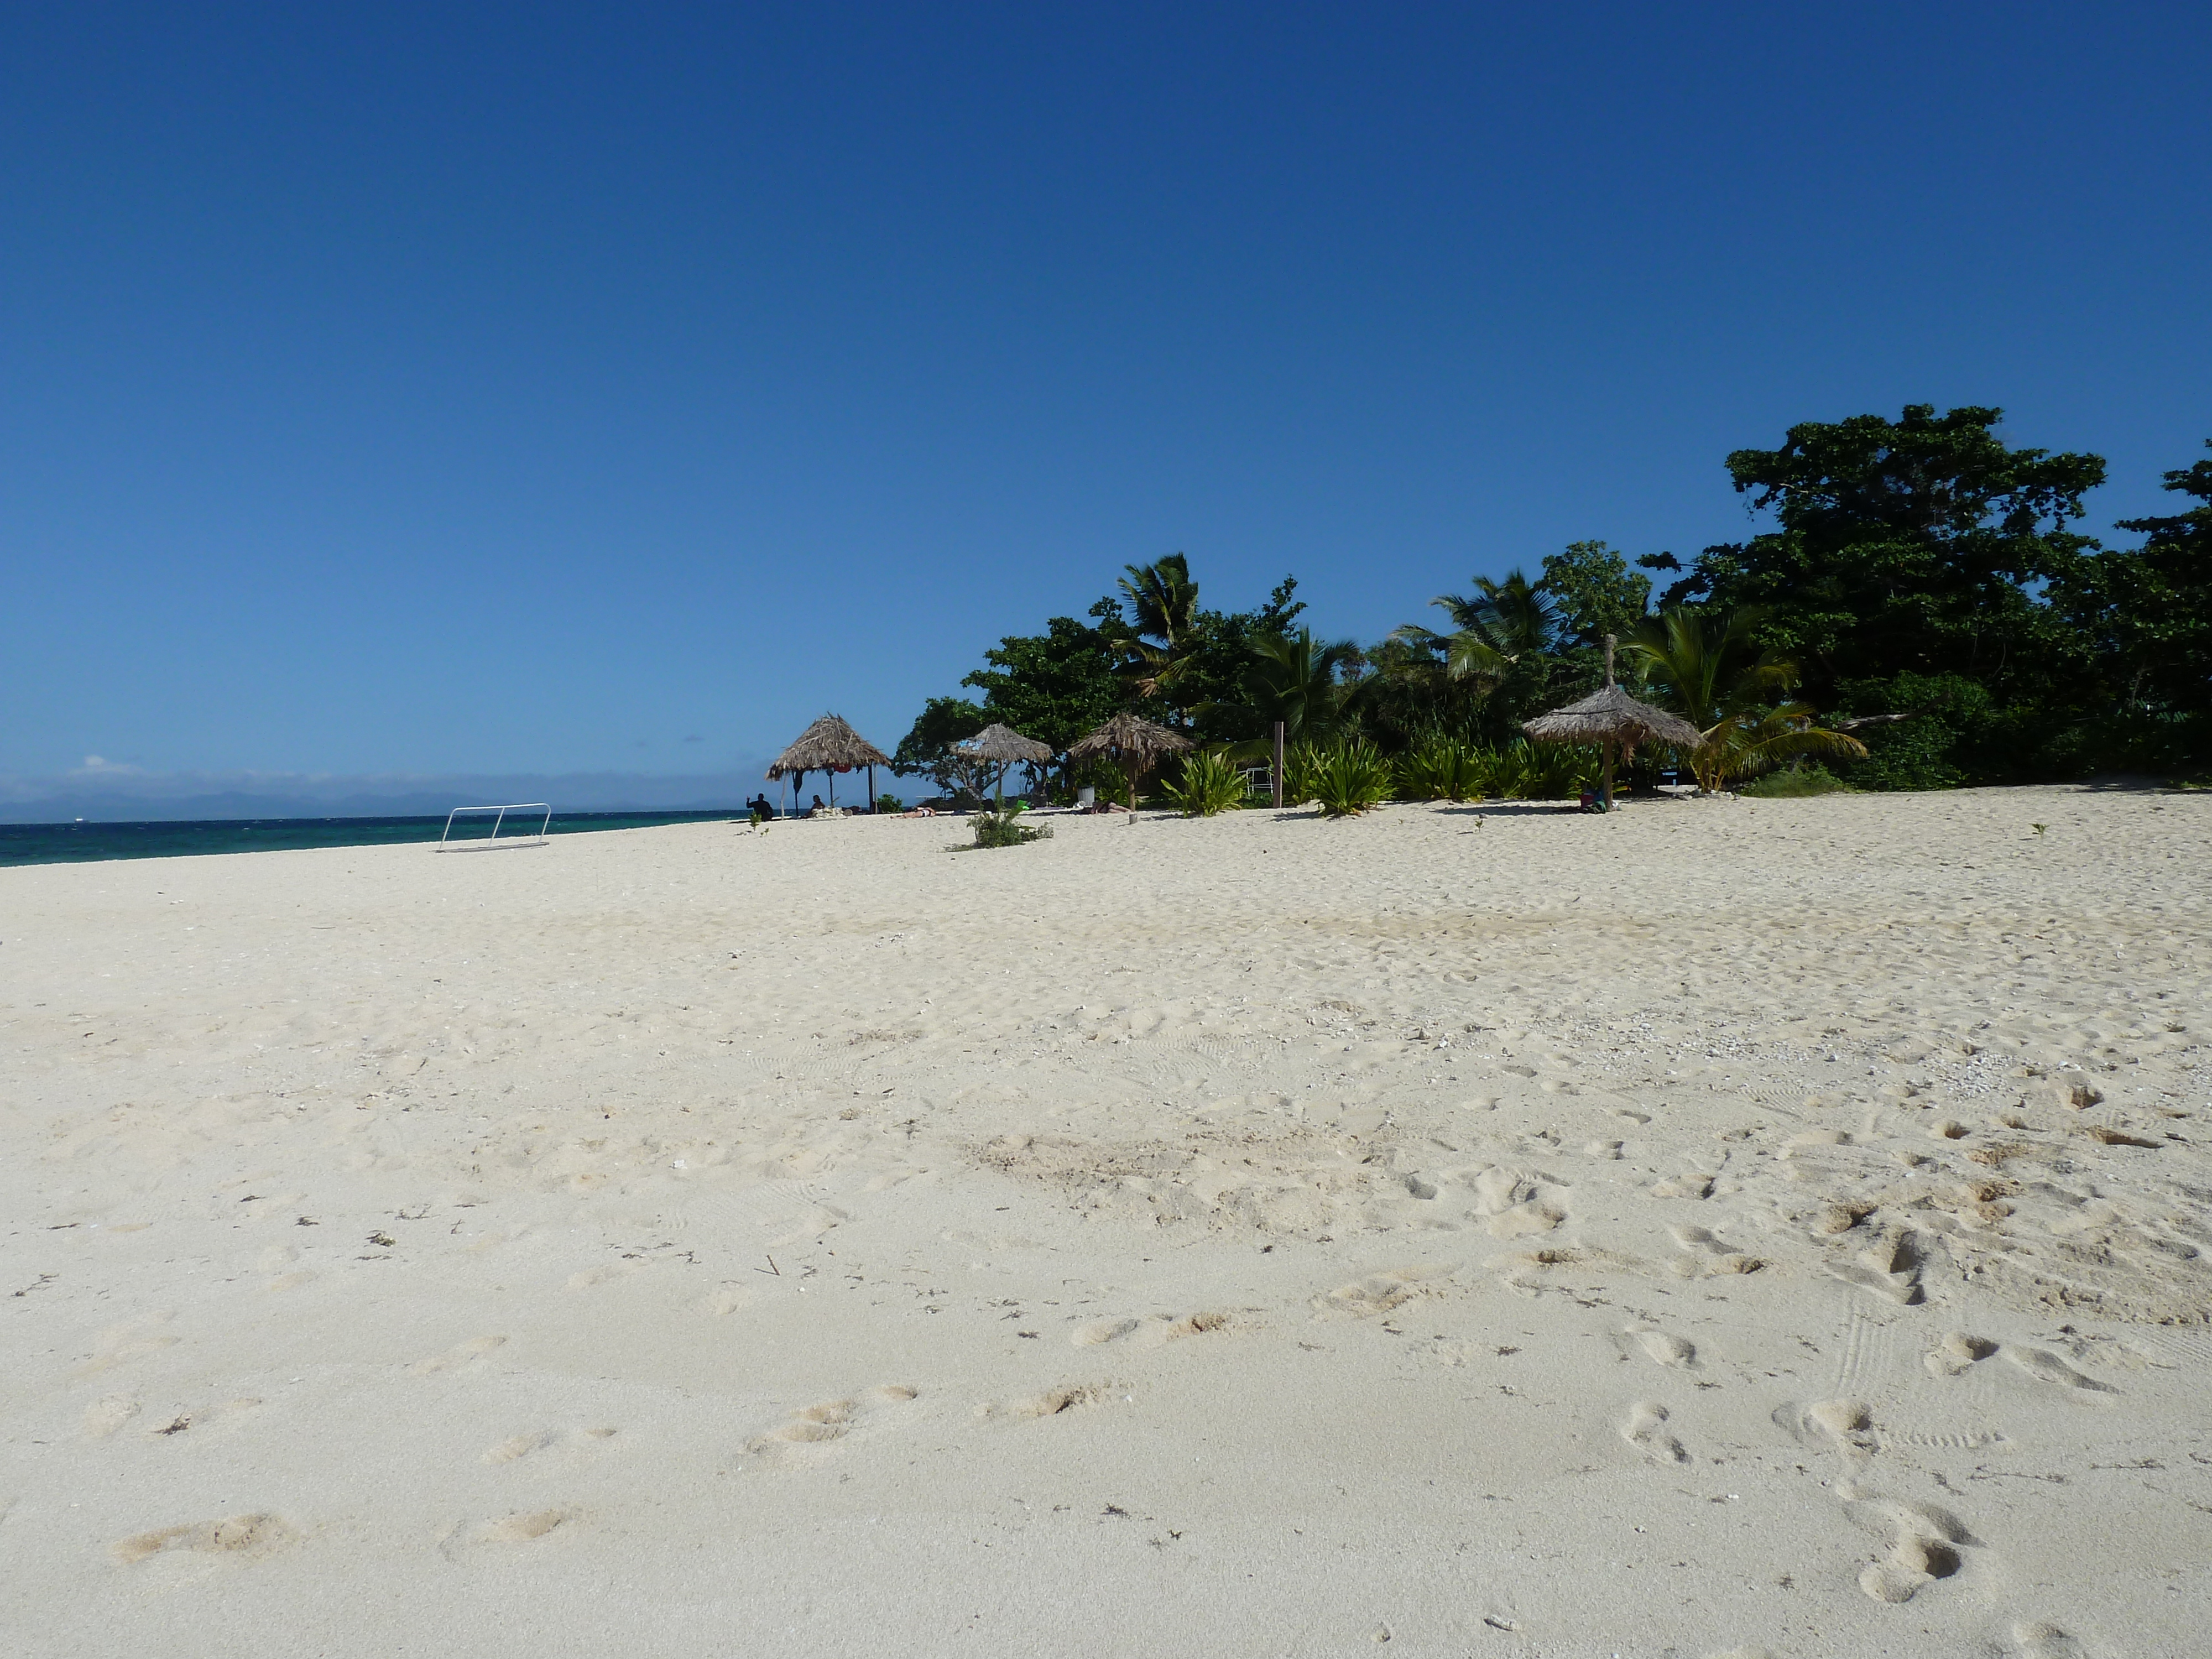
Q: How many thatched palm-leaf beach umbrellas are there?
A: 4